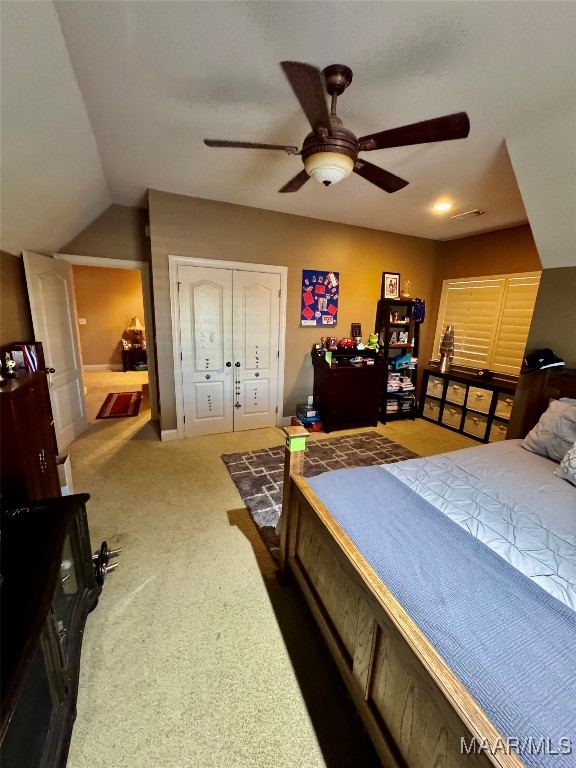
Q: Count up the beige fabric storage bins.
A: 8